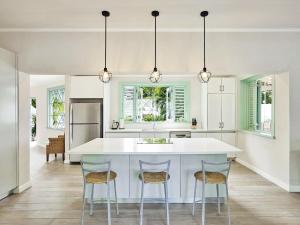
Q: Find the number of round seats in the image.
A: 3